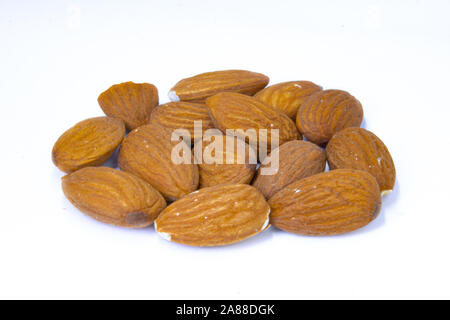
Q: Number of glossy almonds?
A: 14